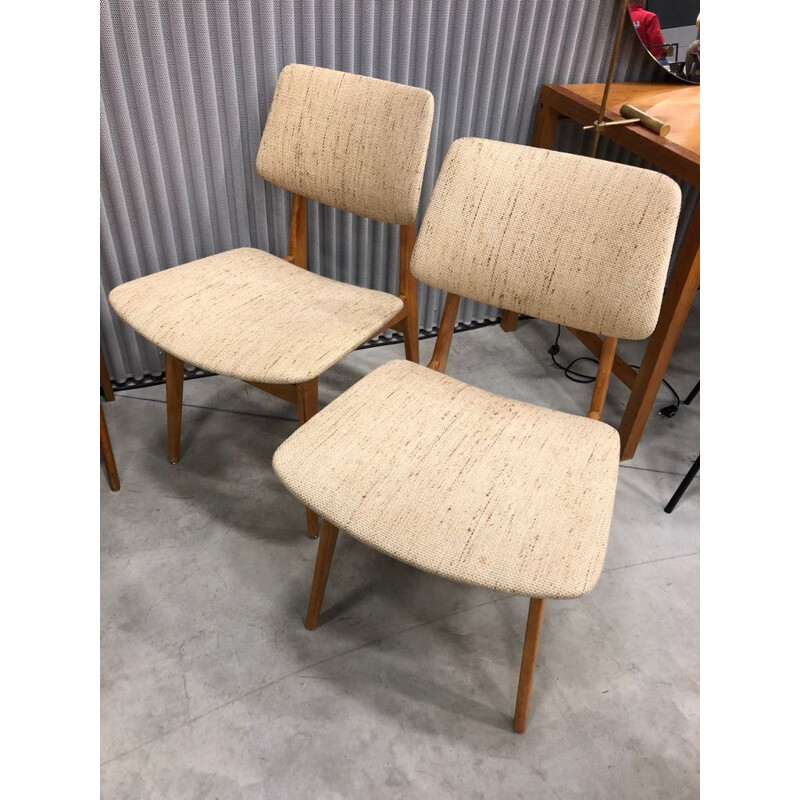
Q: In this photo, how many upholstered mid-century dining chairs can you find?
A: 2